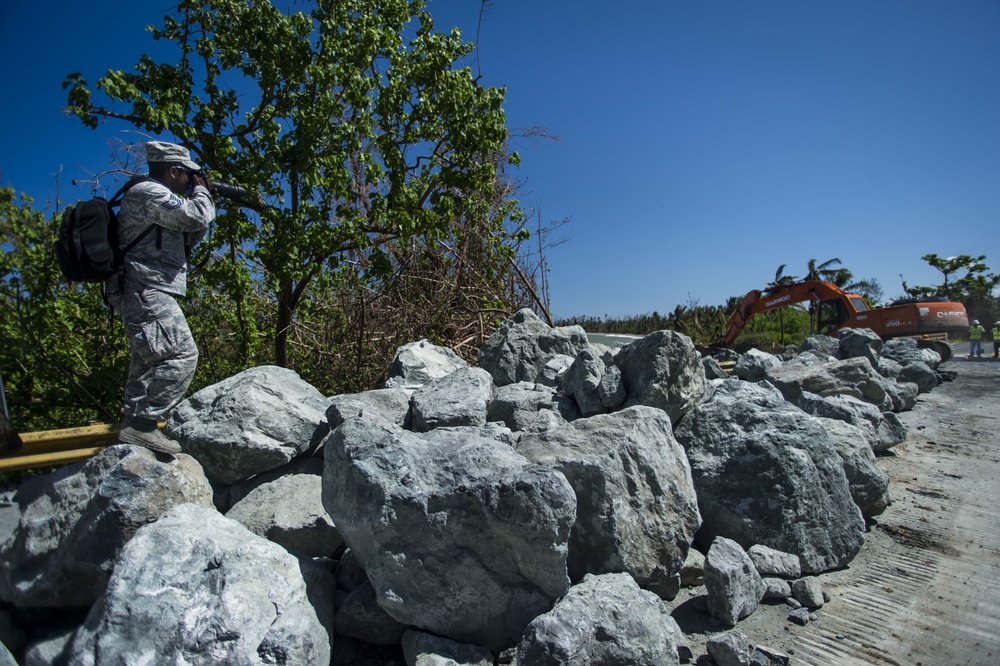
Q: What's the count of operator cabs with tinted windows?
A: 1